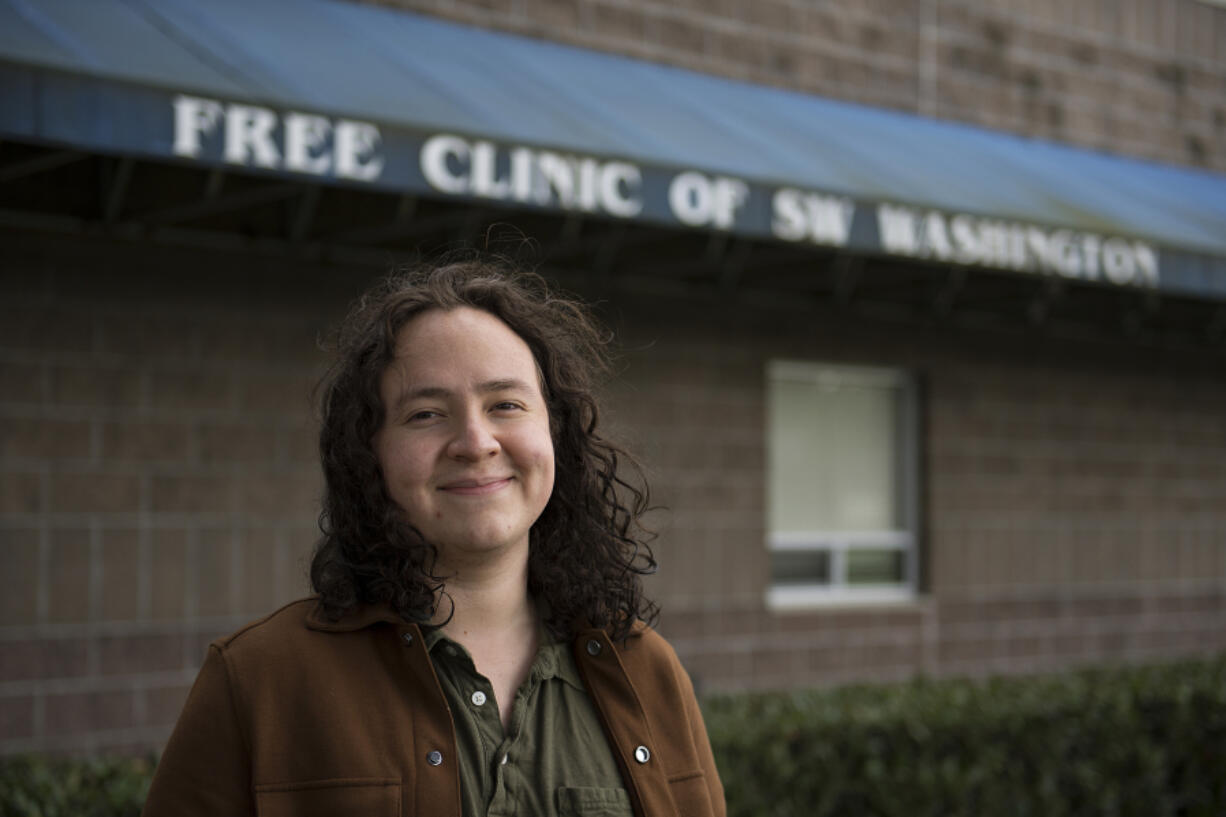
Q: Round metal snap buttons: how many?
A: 4